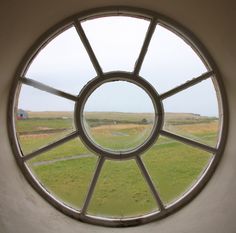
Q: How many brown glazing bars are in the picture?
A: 8